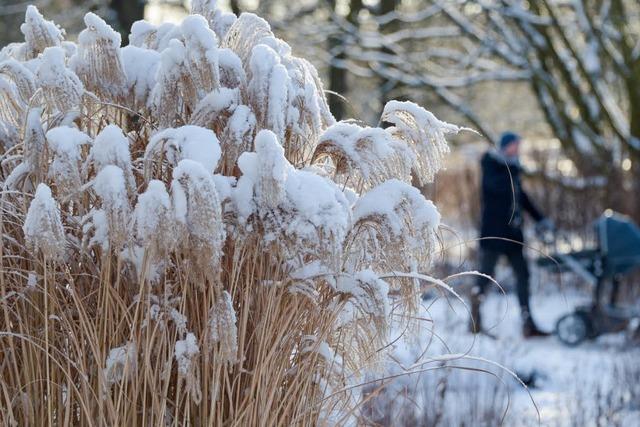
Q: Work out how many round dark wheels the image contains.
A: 1